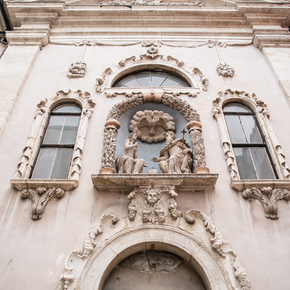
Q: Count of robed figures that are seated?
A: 2